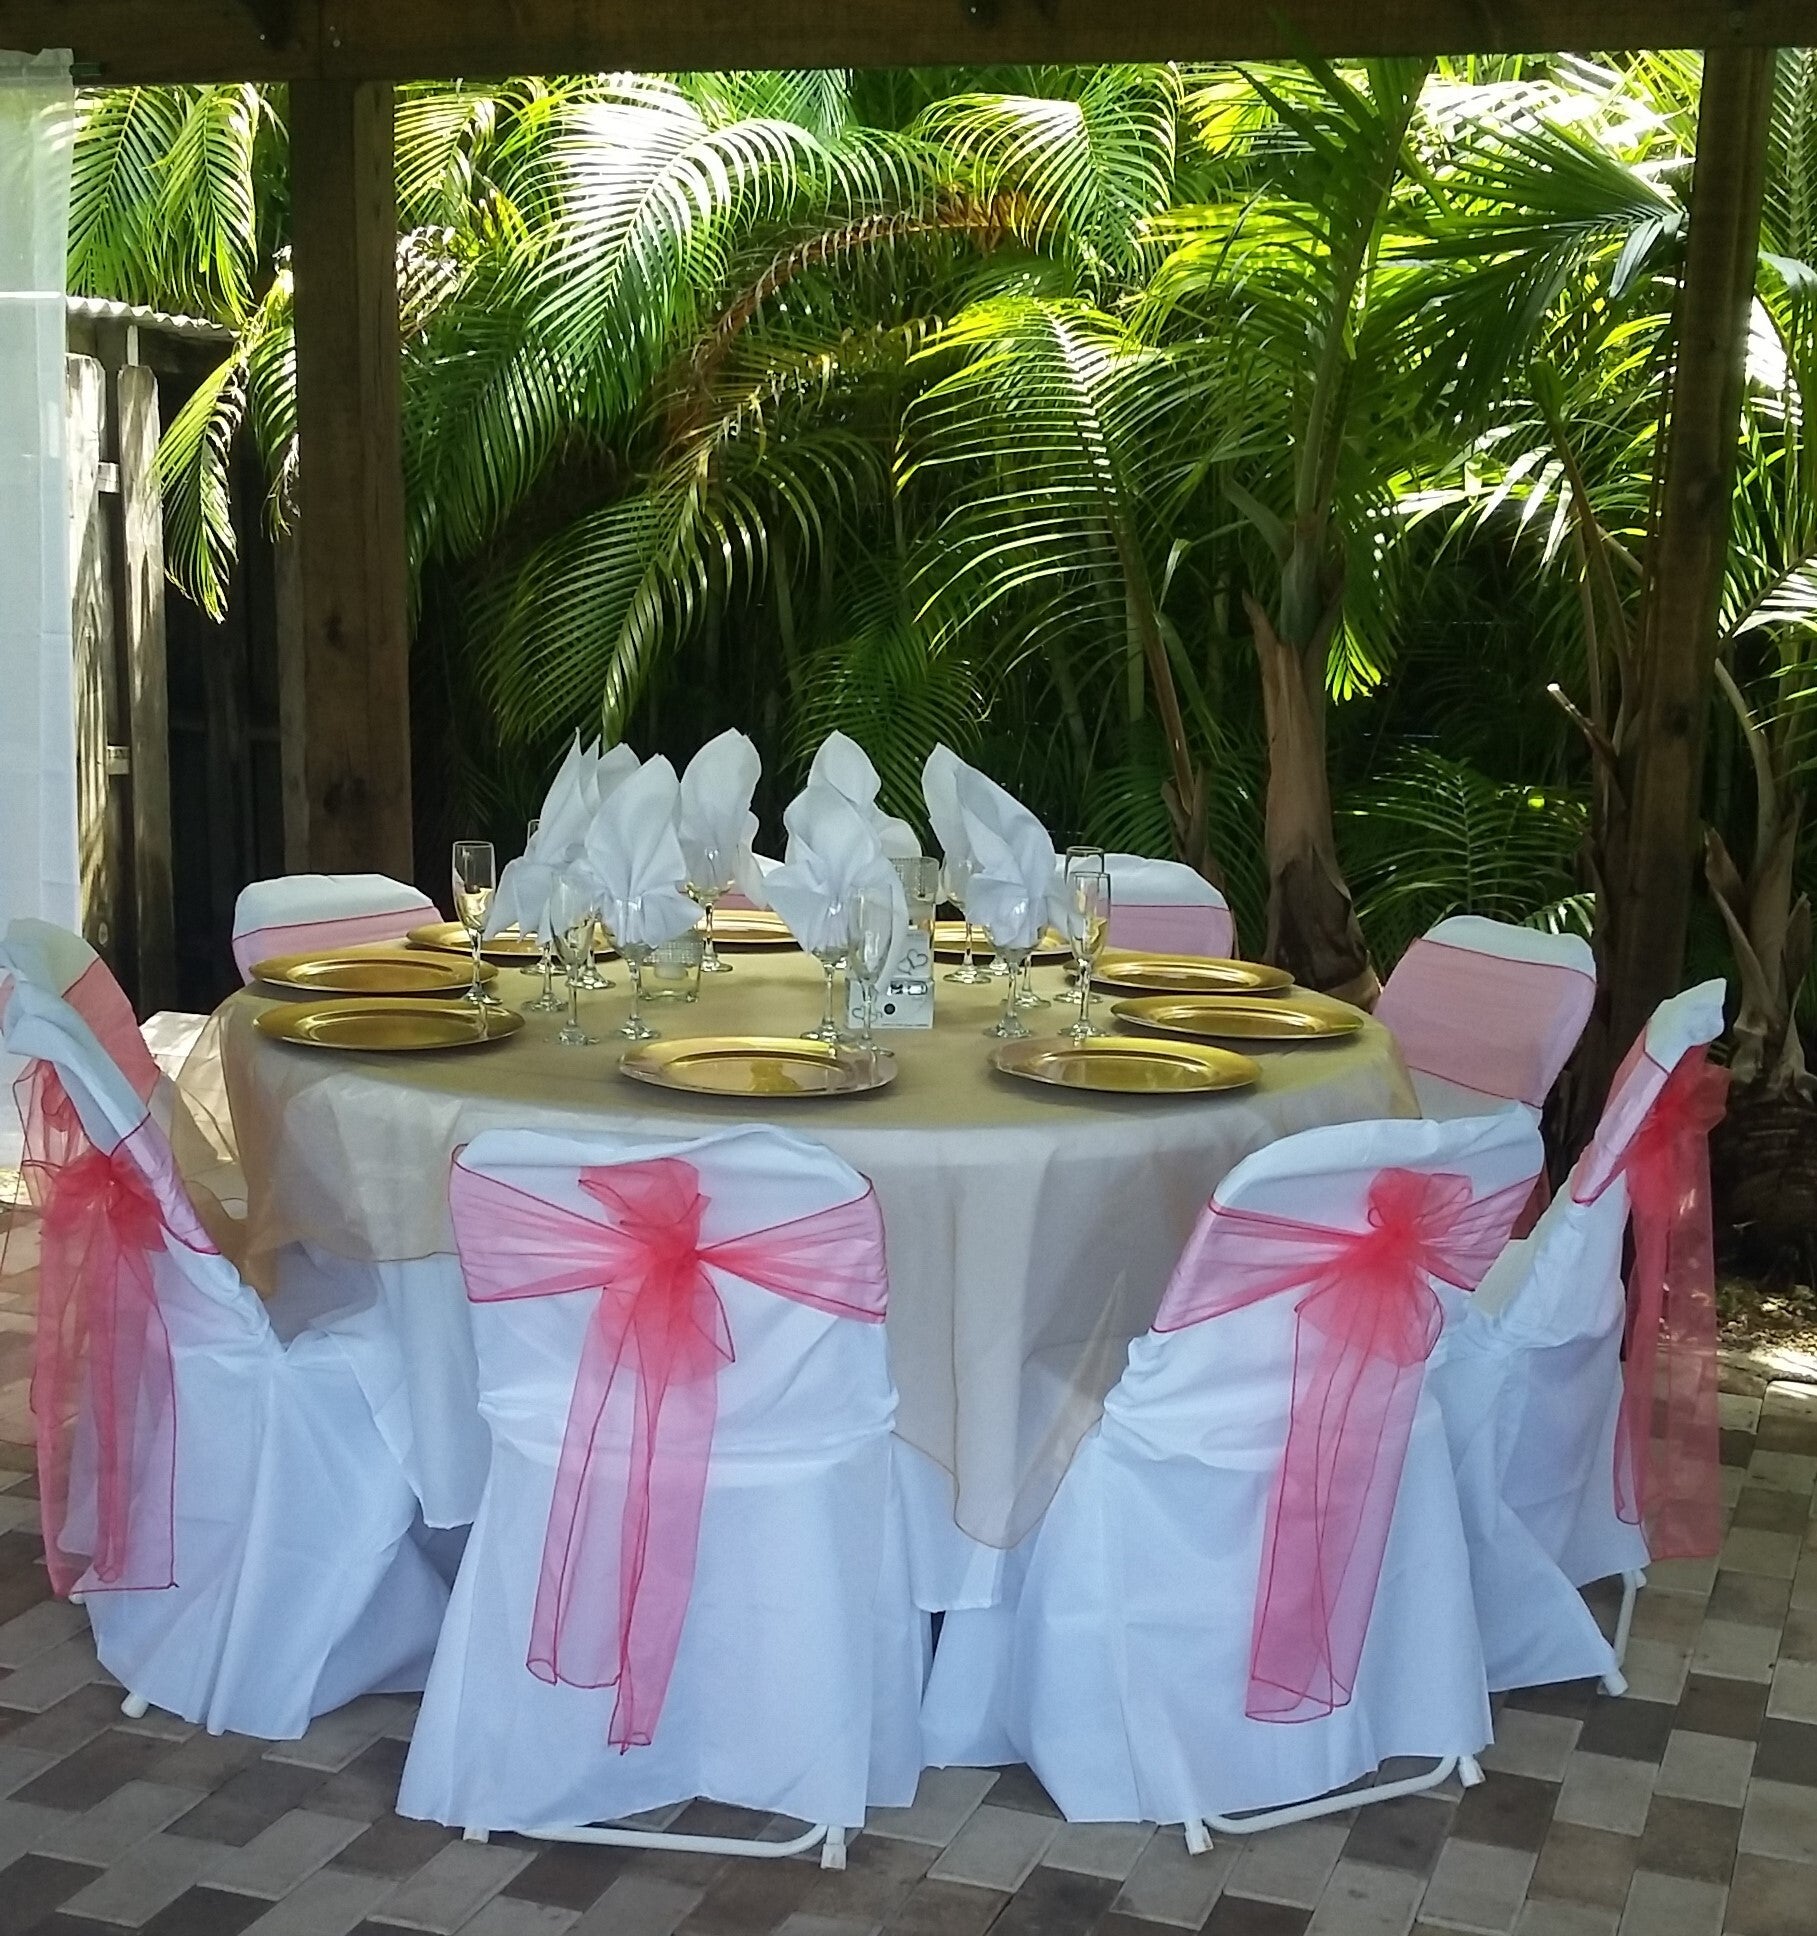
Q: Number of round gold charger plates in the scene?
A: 9